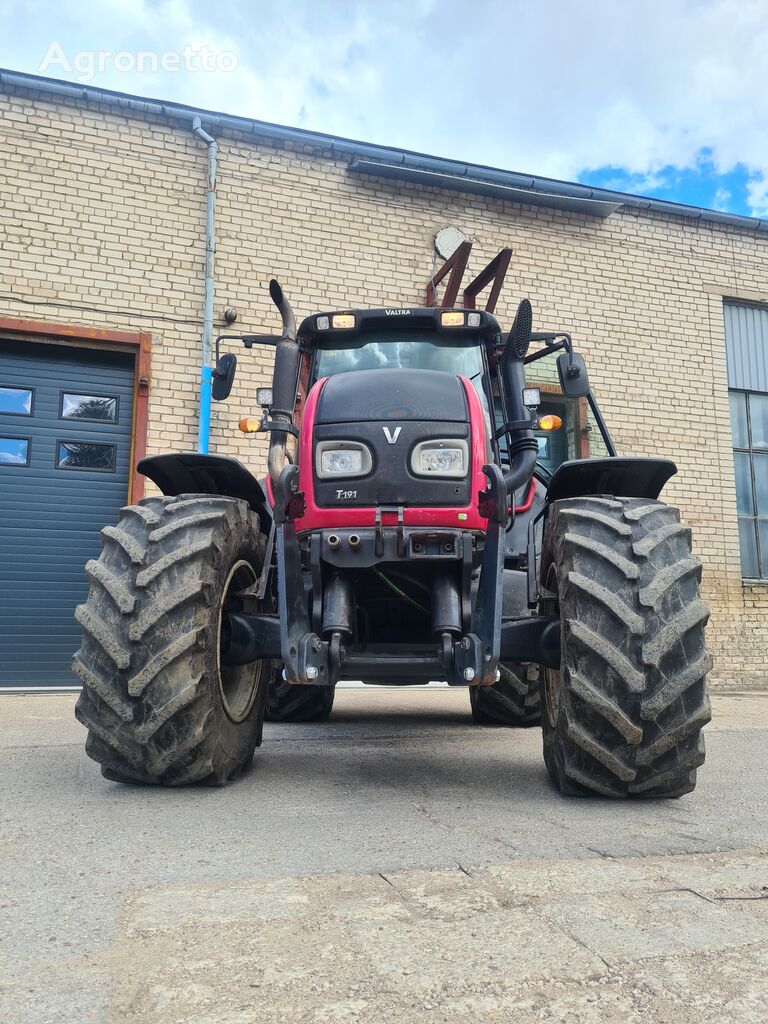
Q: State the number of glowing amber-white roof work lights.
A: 2